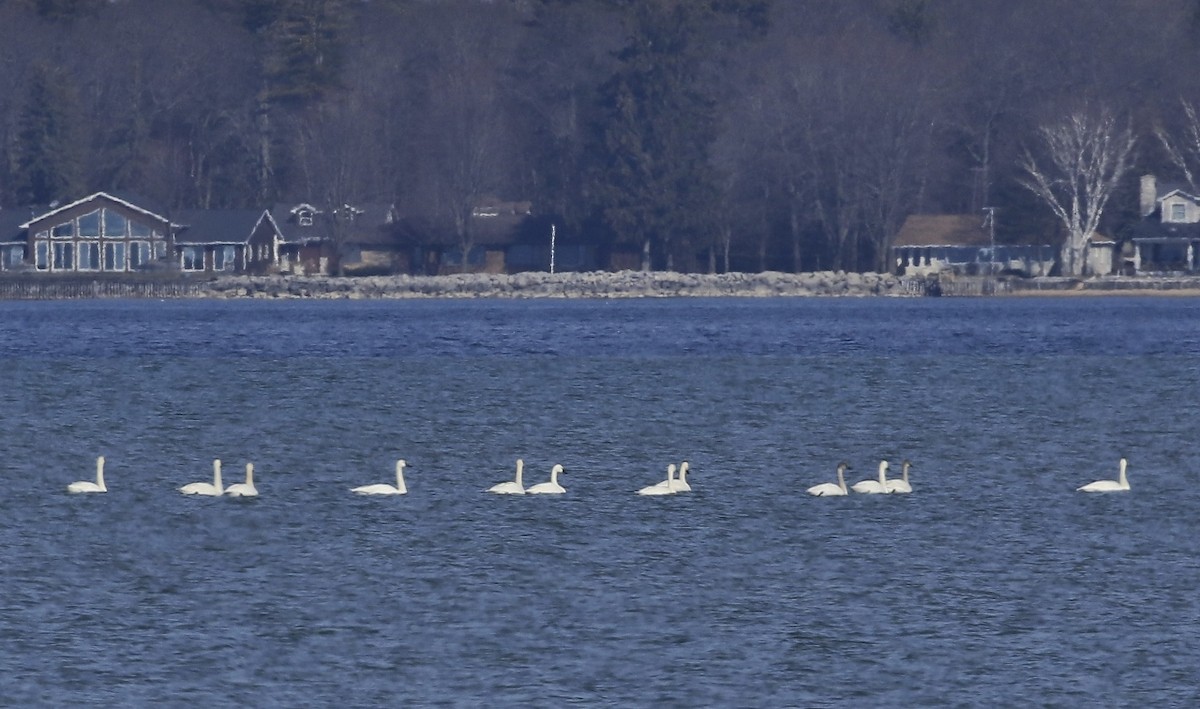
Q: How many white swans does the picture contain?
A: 12